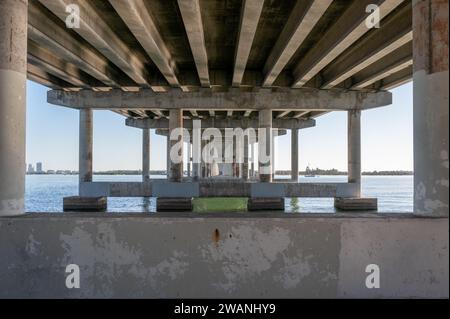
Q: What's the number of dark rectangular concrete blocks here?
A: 4